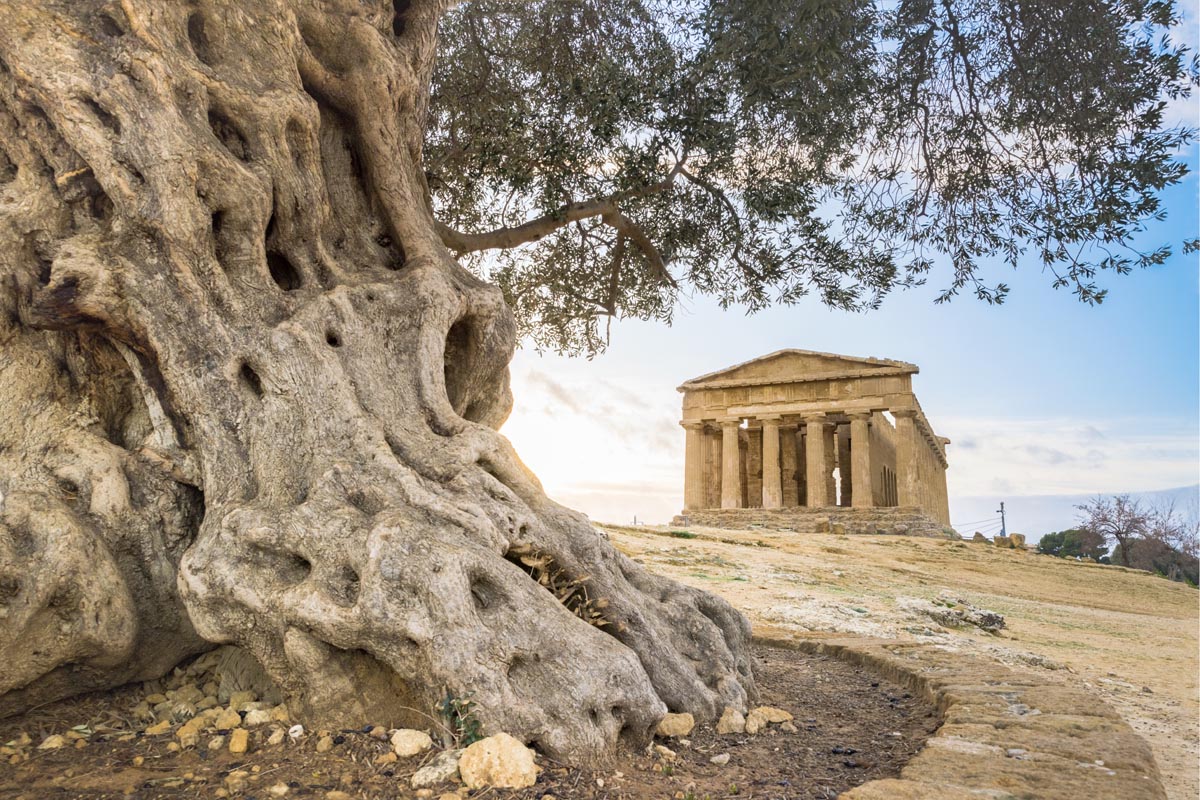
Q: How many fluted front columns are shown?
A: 6